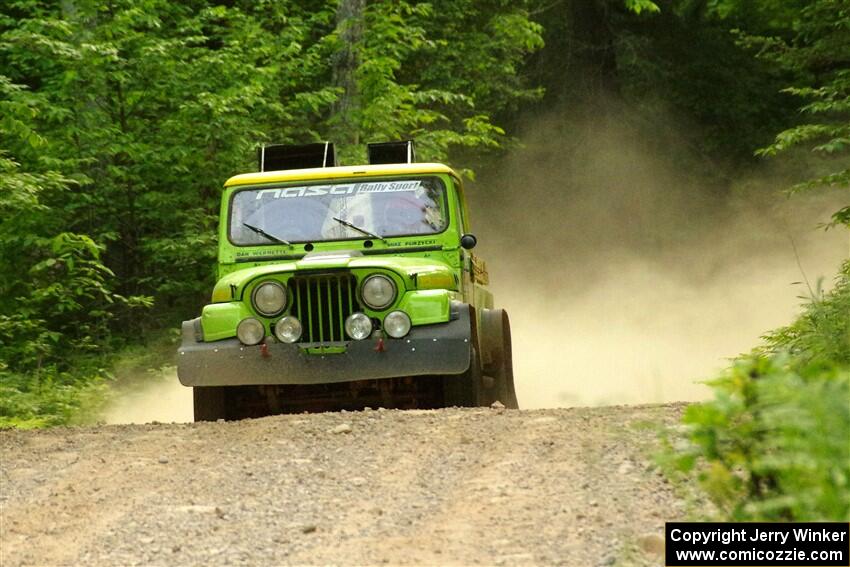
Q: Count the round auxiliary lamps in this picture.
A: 4